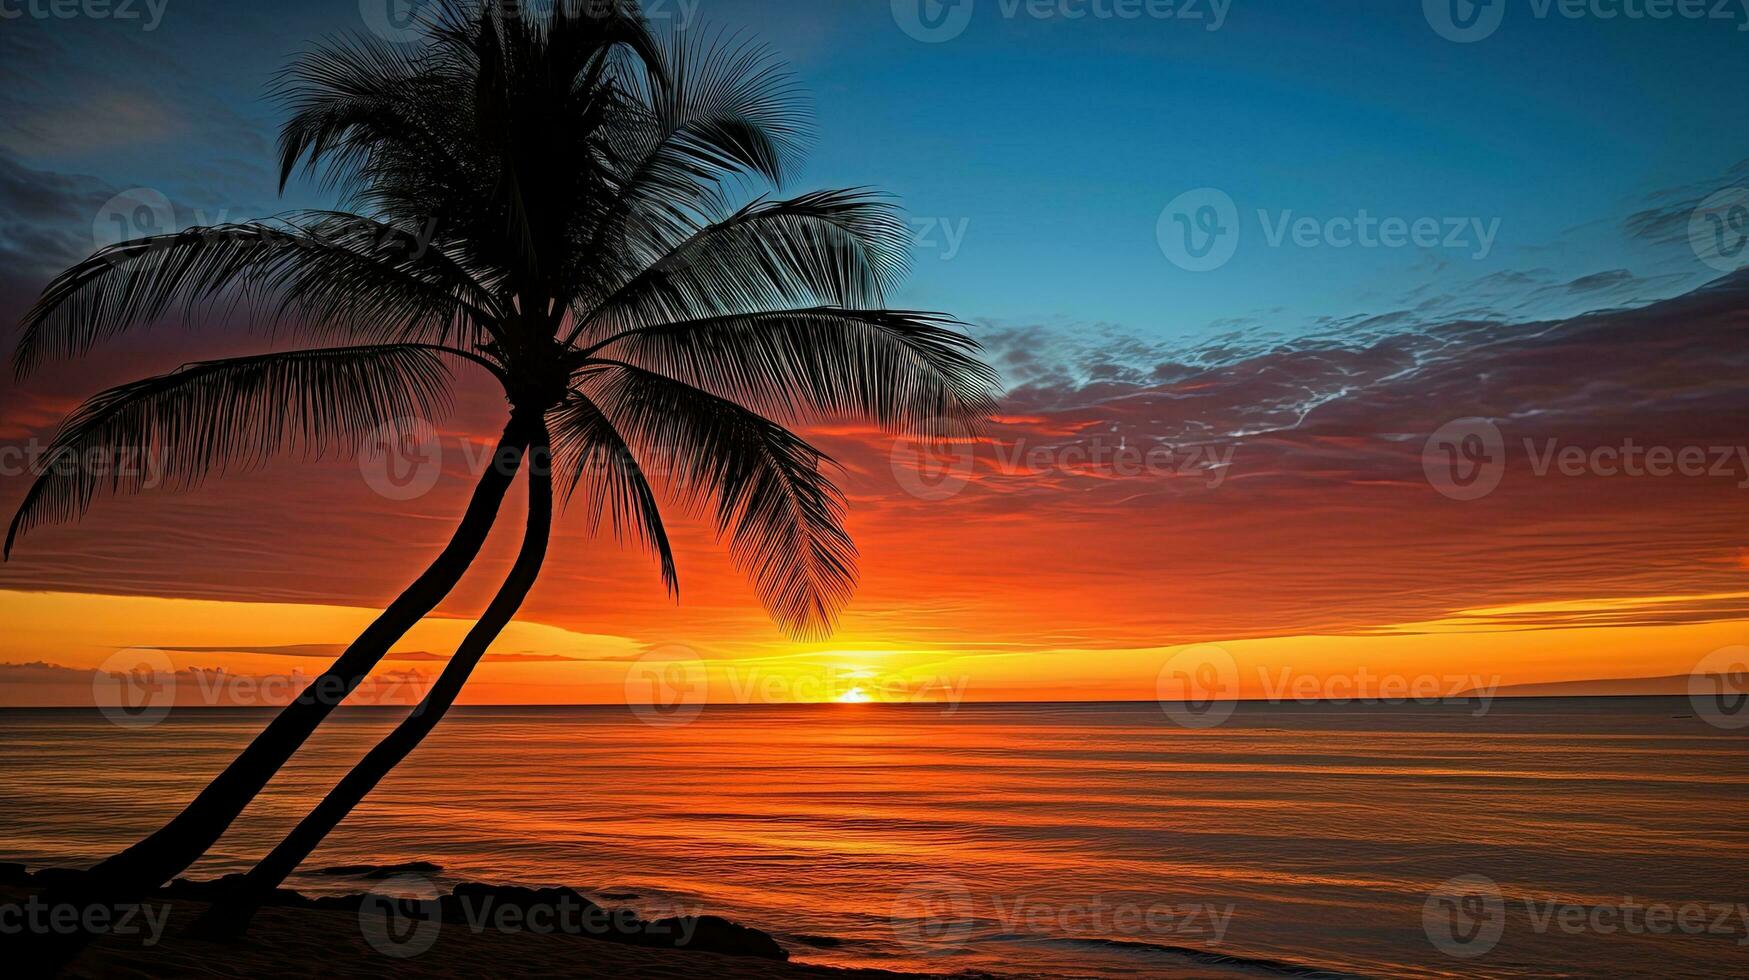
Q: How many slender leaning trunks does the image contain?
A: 2